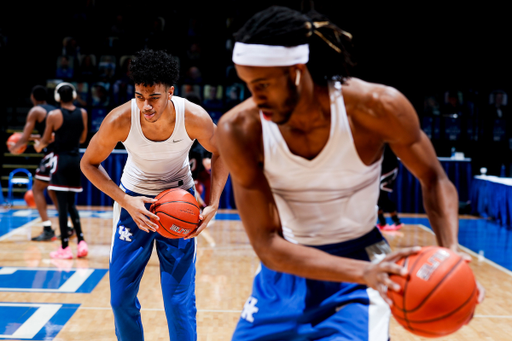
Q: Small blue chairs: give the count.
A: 1